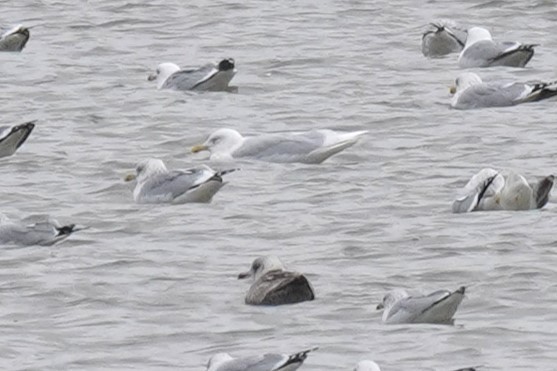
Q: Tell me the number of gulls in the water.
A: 14